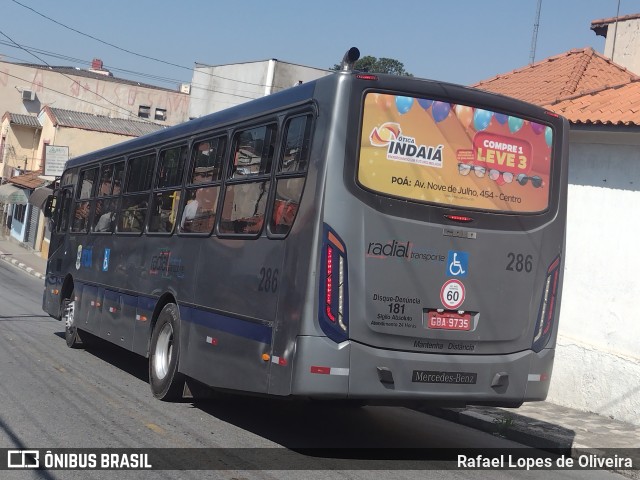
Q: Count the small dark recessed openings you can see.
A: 2